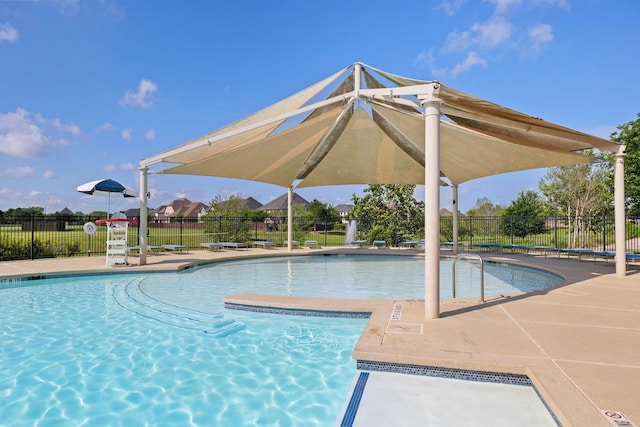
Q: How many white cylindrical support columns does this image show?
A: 5